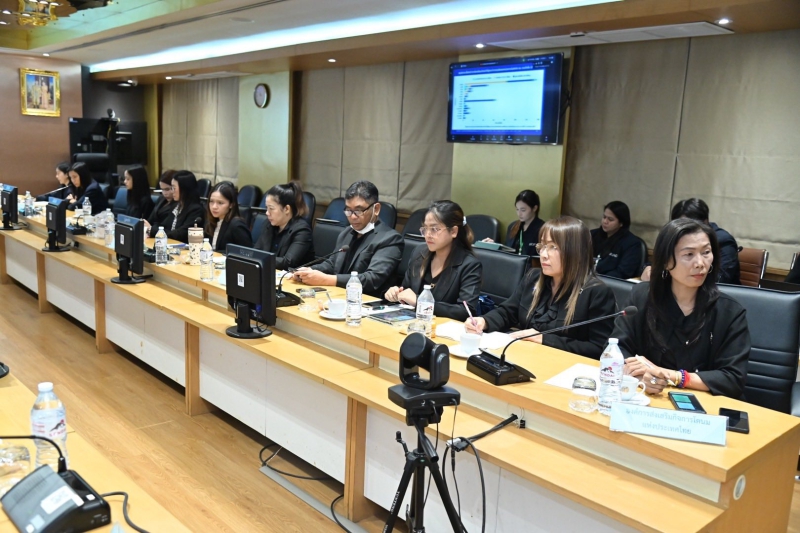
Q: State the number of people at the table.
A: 11